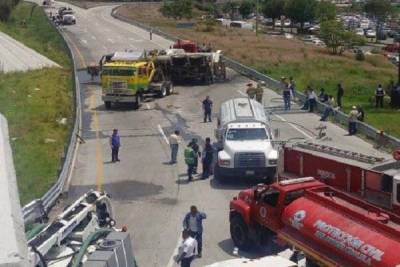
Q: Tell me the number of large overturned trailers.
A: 1